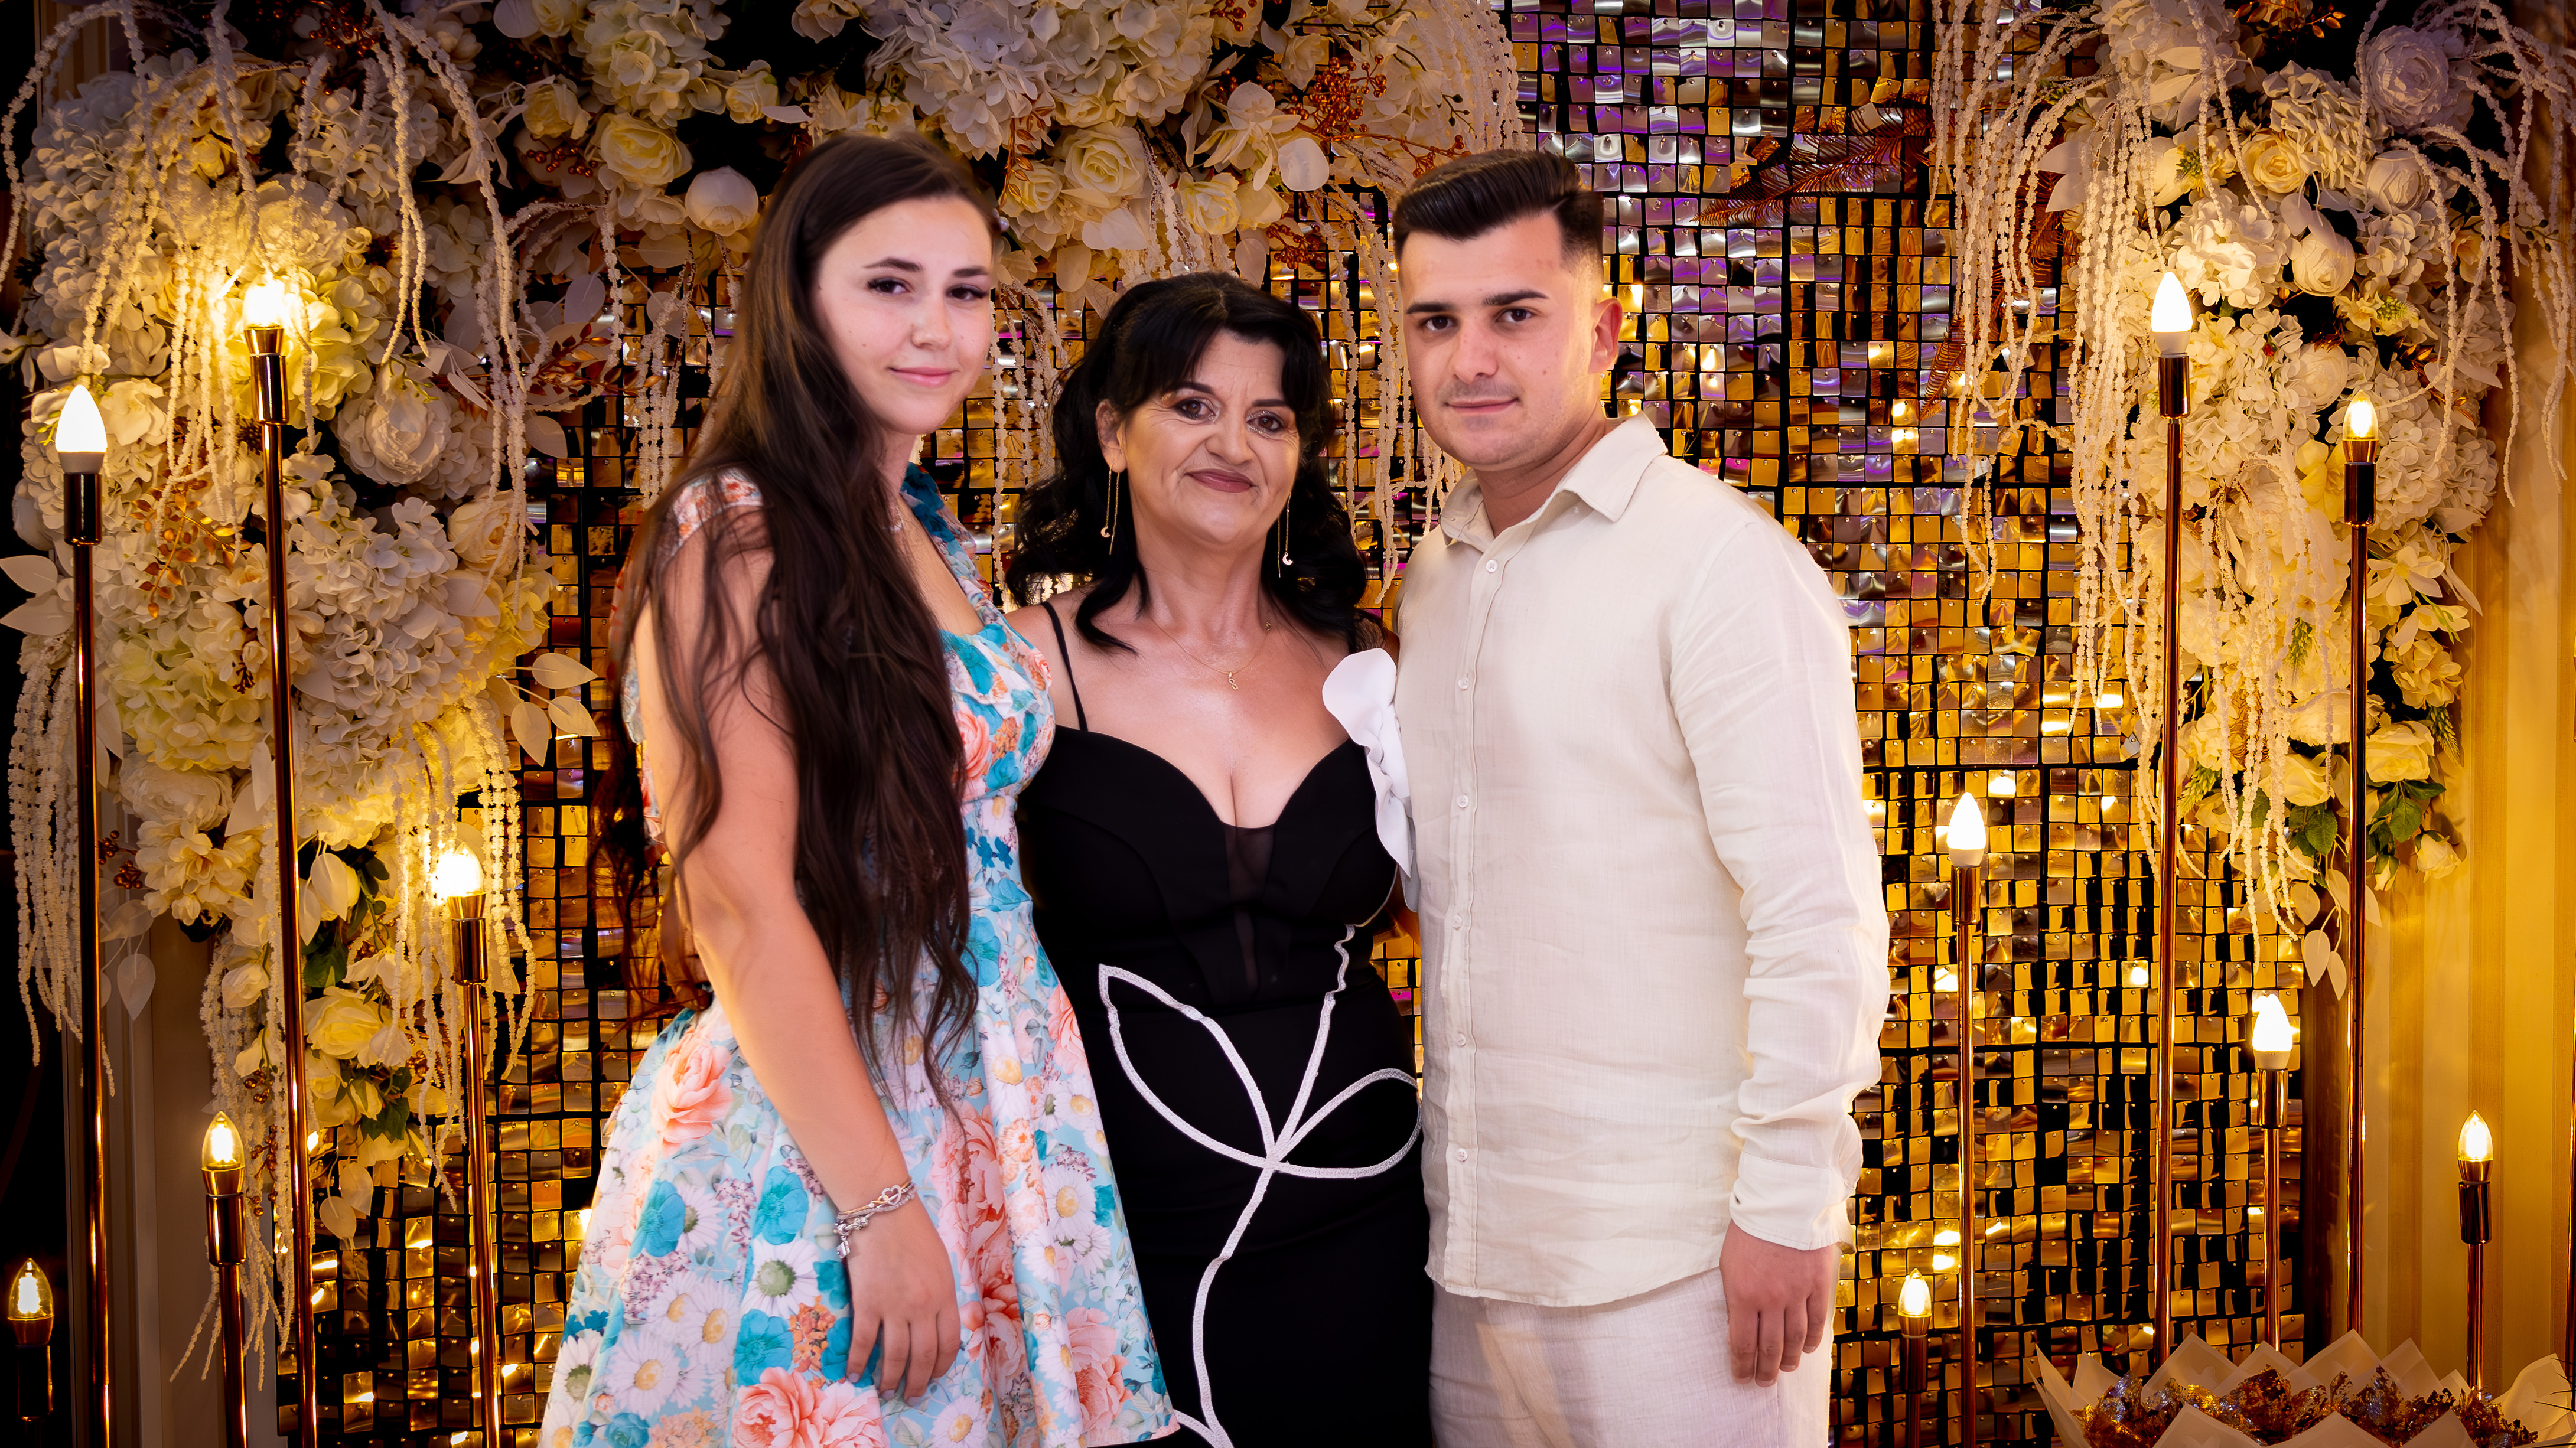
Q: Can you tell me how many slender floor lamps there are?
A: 11